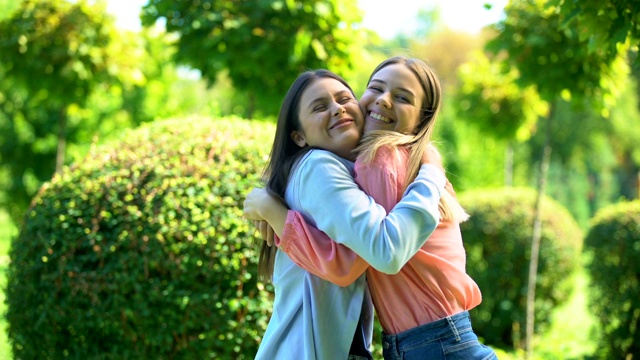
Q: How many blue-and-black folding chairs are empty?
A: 0